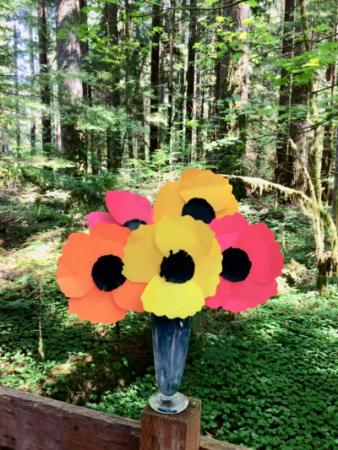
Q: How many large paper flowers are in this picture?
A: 5